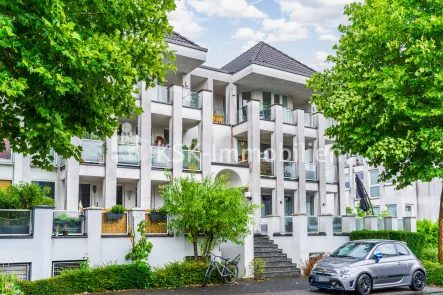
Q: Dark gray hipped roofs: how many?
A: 2